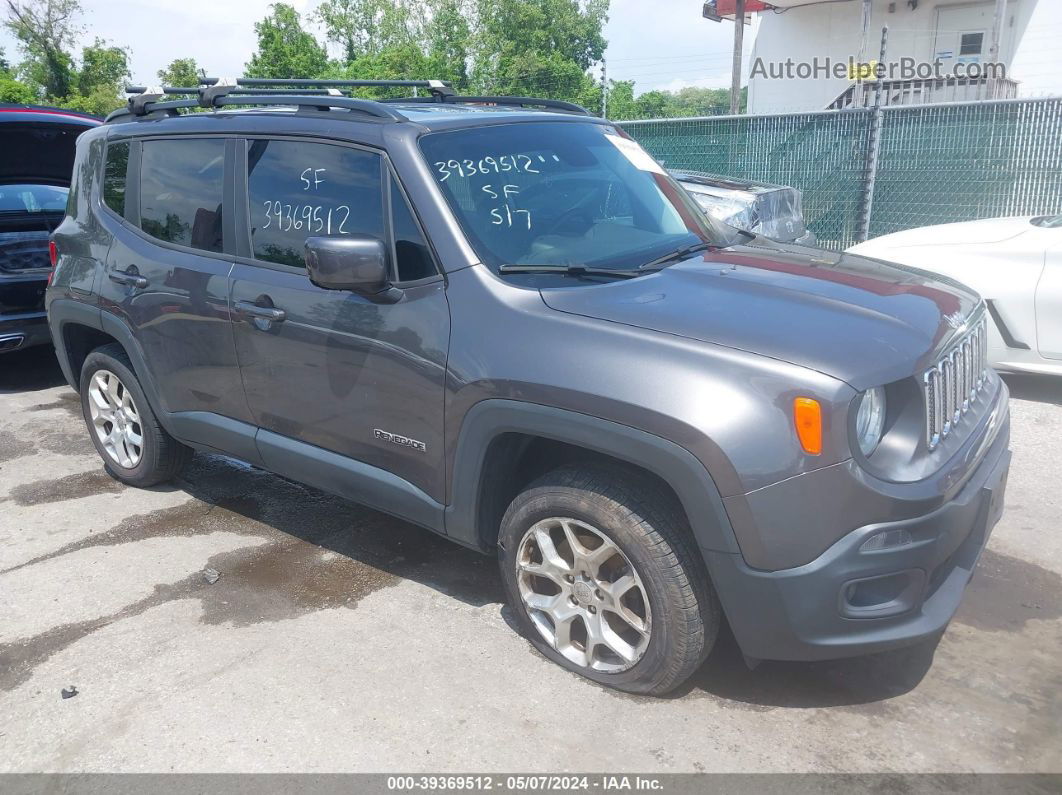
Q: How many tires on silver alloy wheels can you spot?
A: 2